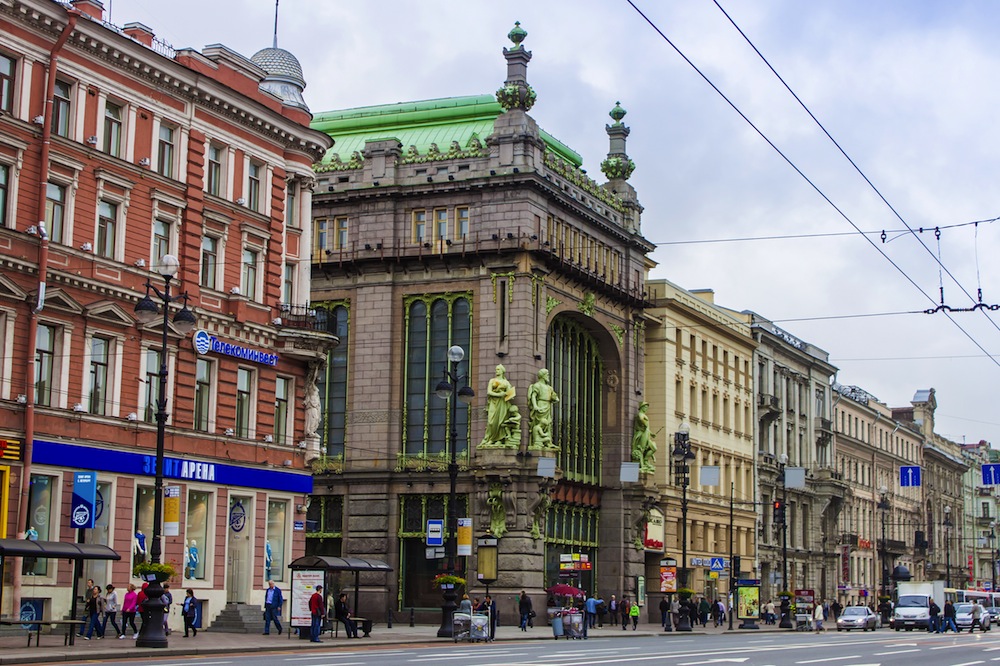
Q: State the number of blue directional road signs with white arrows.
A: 2